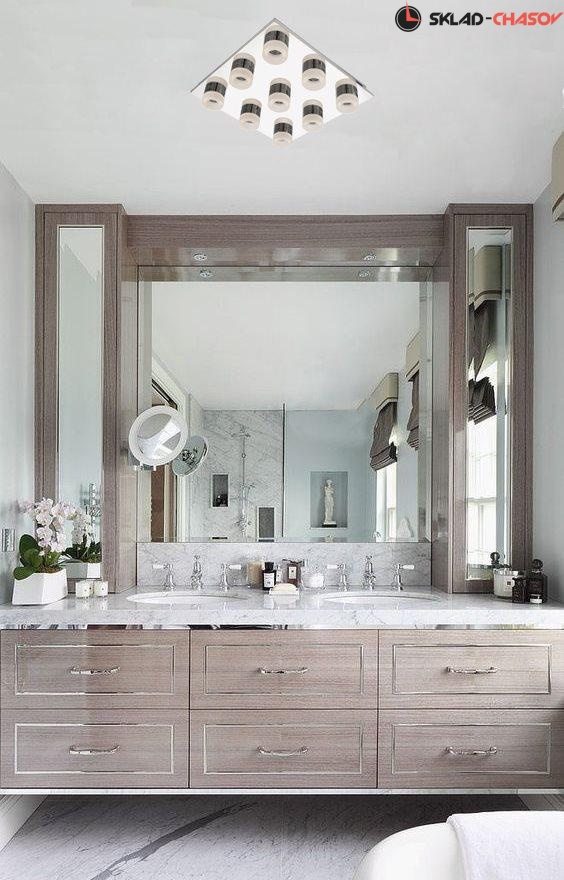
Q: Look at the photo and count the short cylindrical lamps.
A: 9